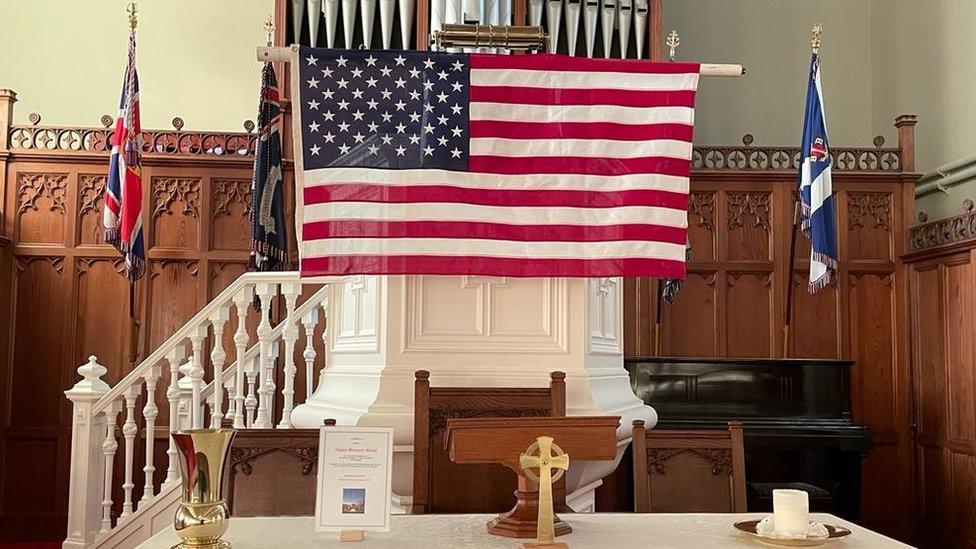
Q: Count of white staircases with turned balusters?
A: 1